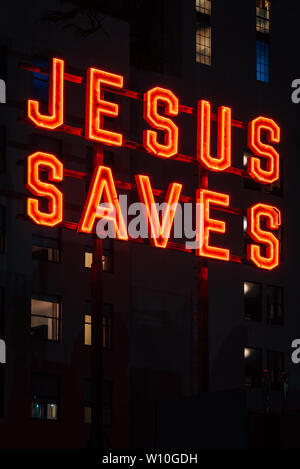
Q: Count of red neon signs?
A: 1